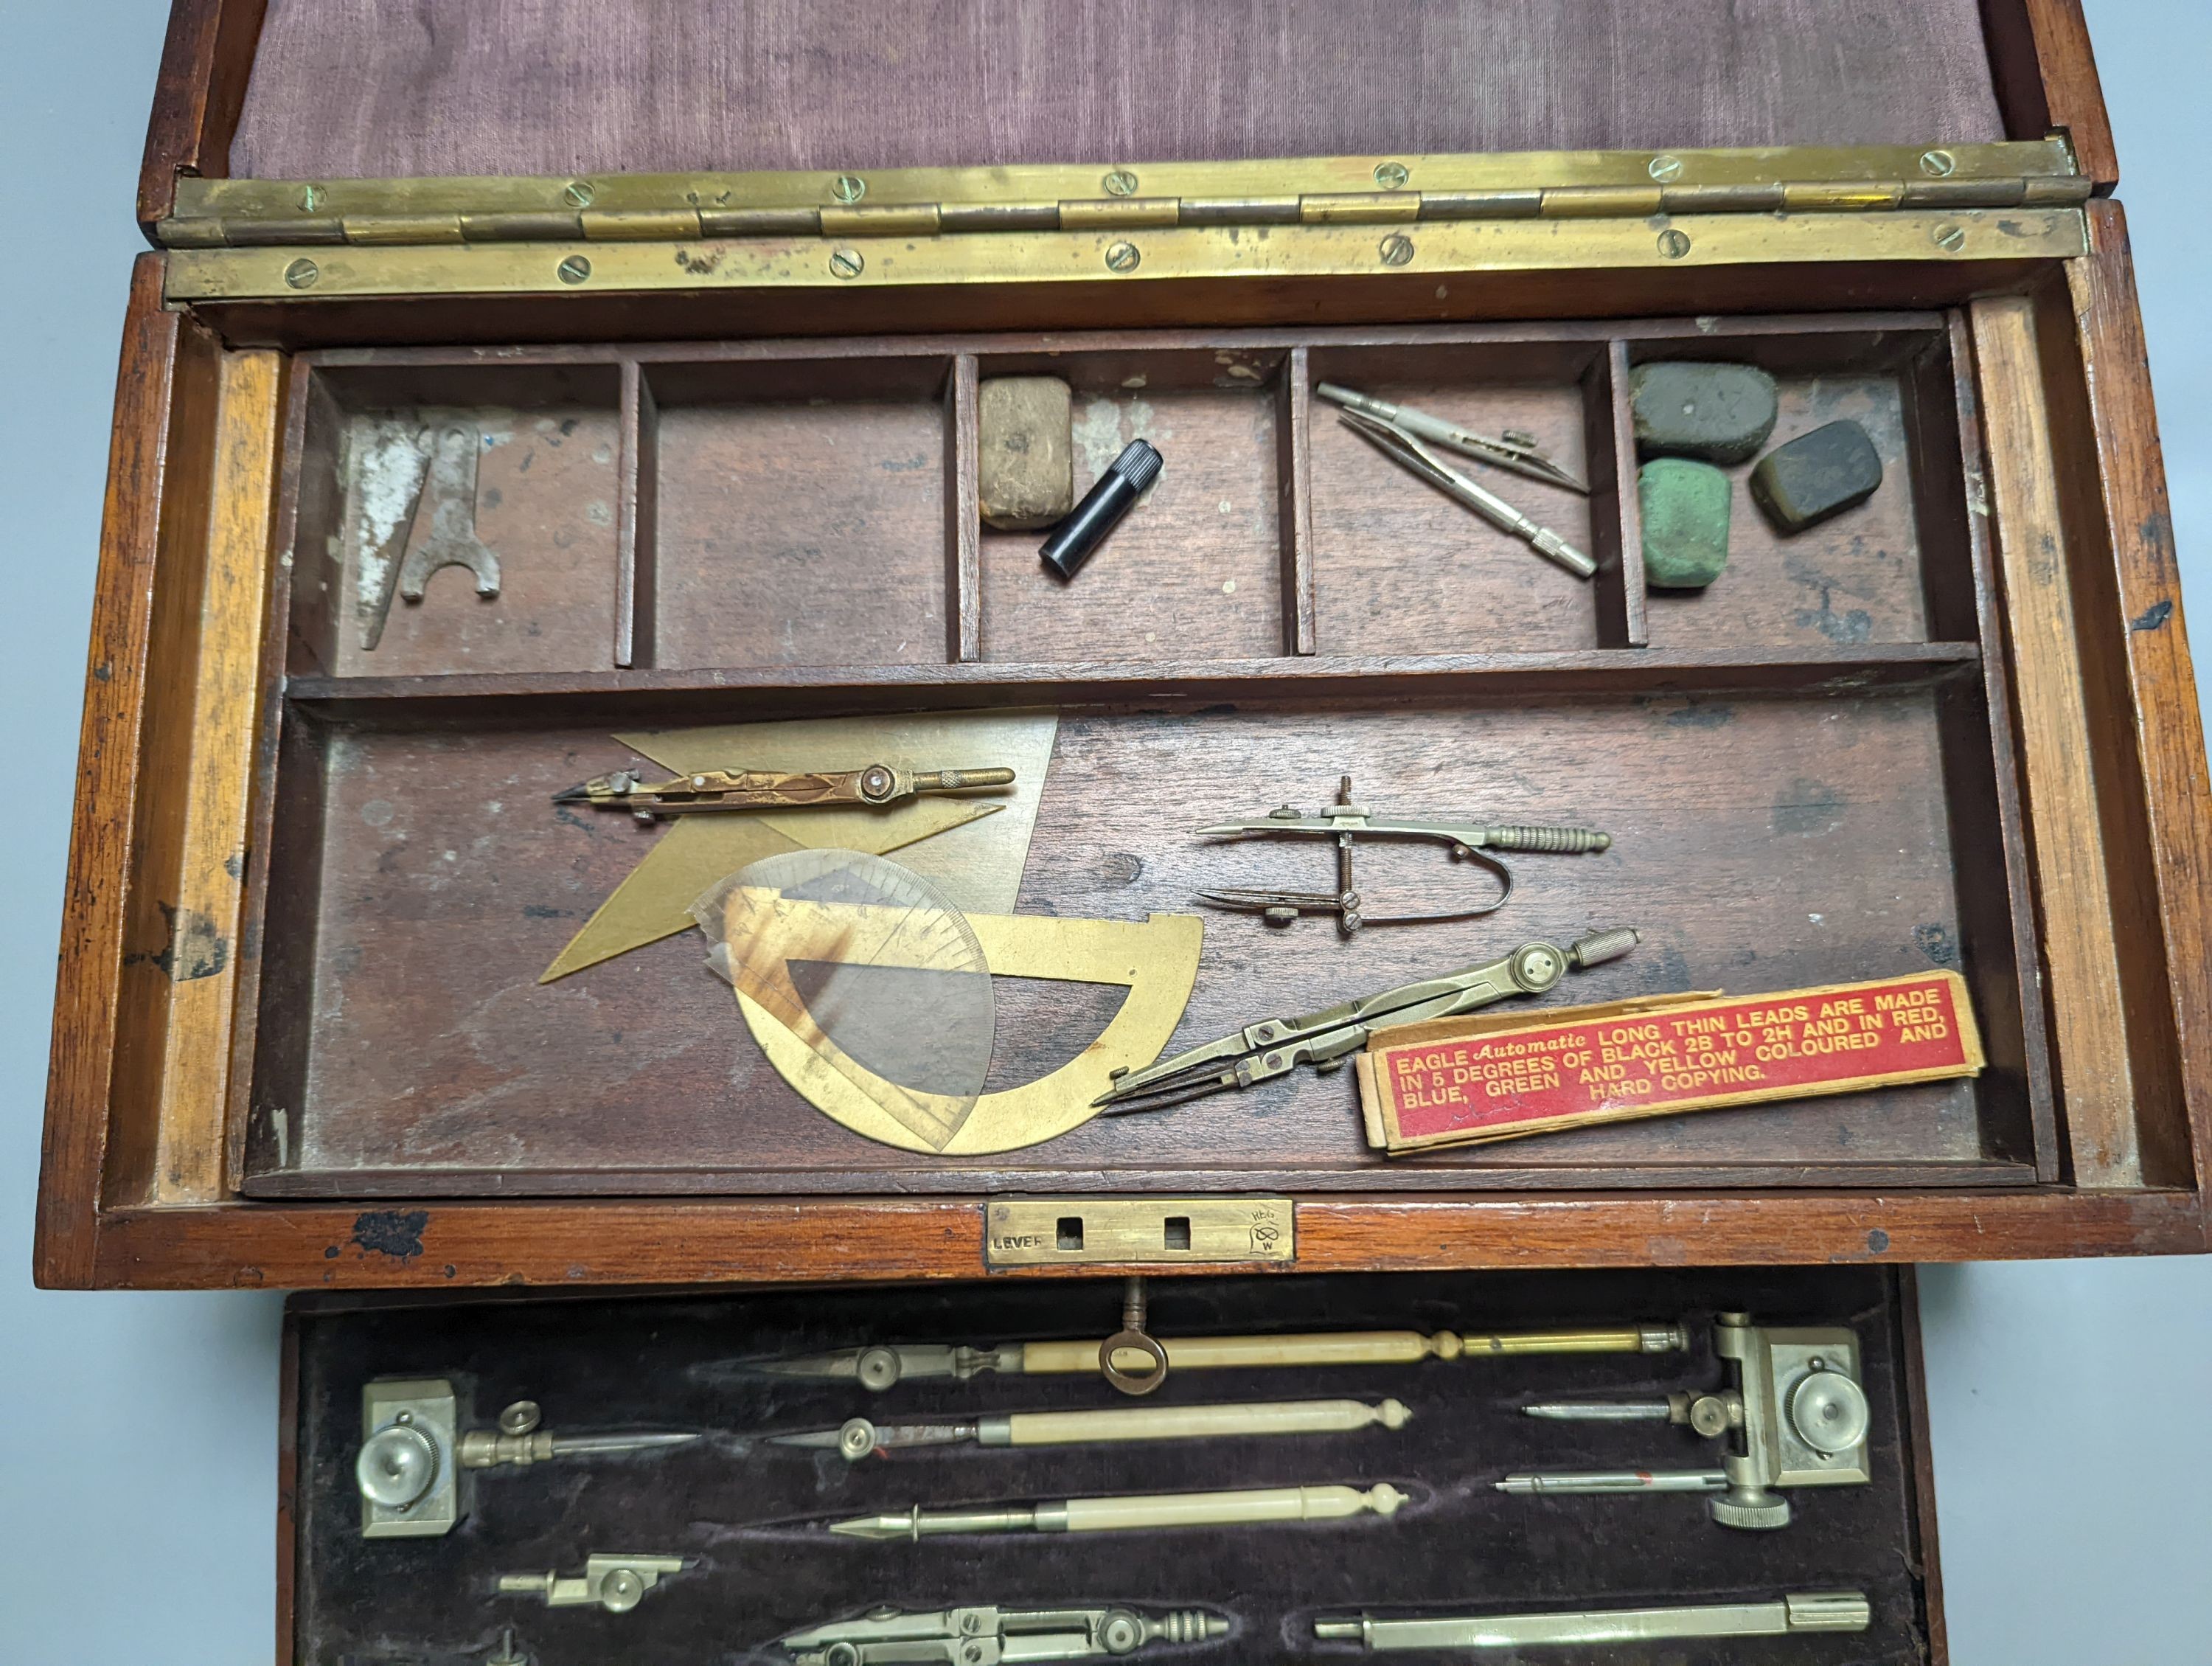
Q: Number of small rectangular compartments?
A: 5